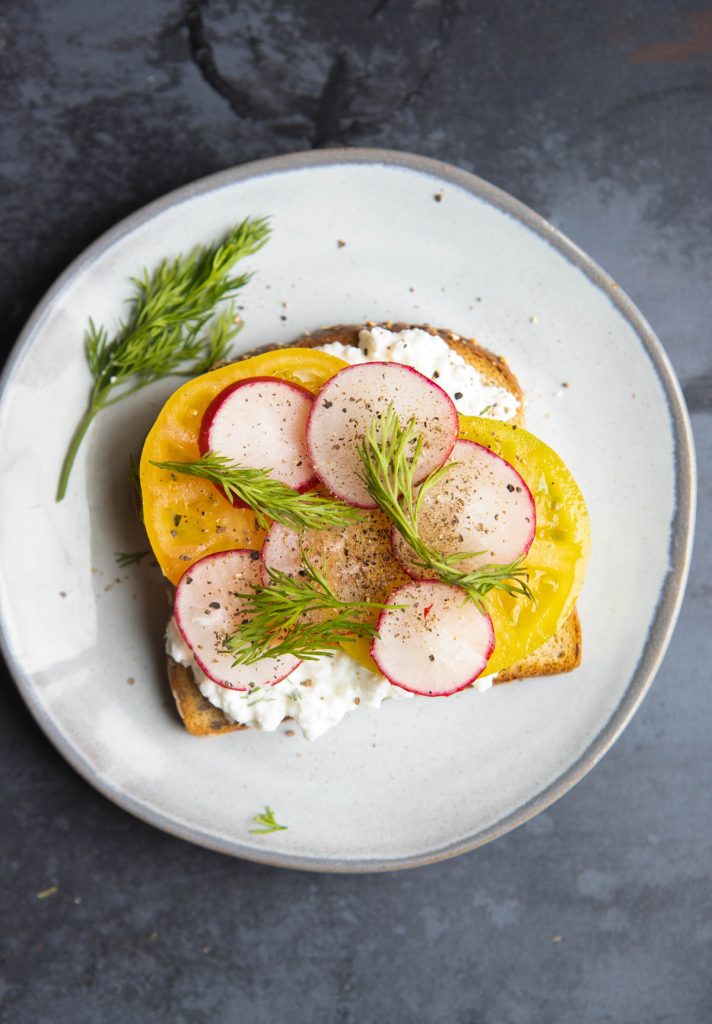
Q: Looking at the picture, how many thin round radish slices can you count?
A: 6